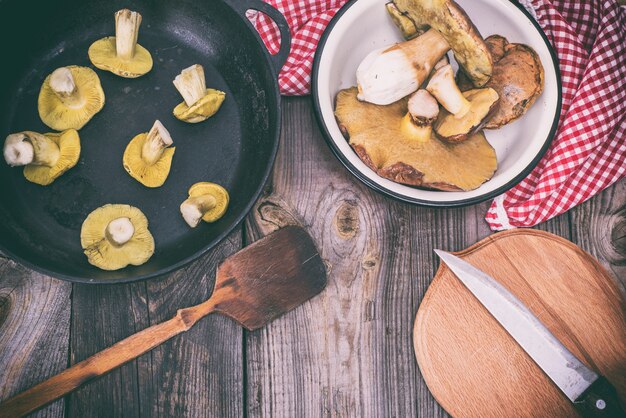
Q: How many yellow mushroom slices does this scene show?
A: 7